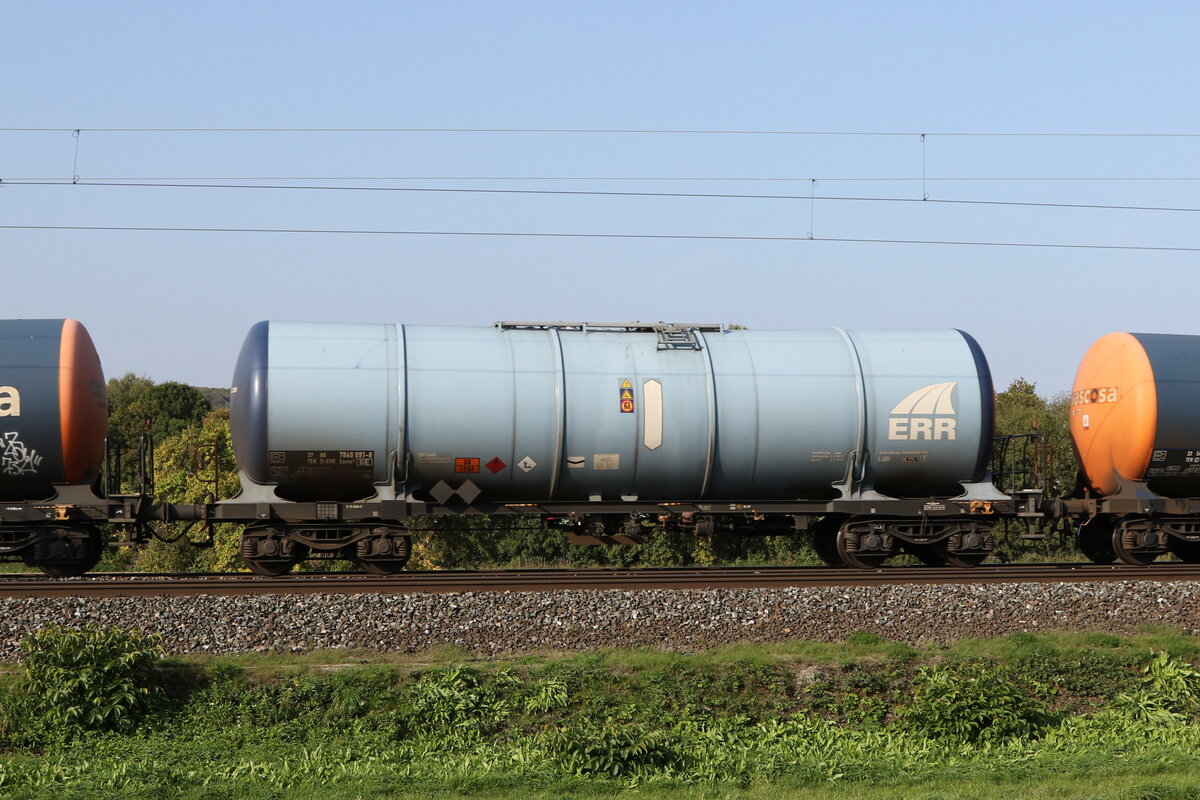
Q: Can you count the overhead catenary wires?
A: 4